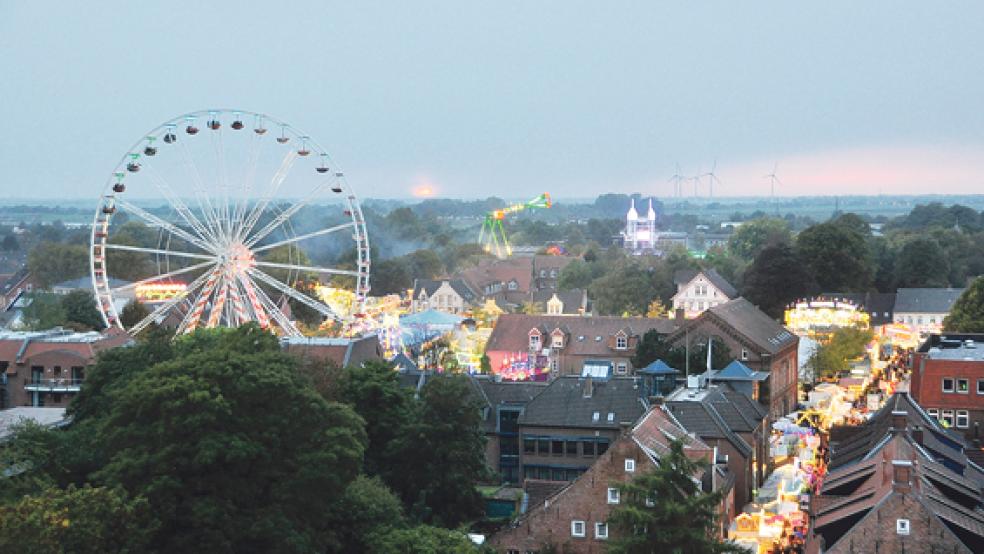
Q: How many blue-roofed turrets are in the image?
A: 2